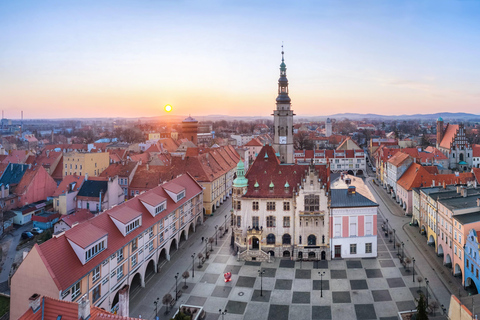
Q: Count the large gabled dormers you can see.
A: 4